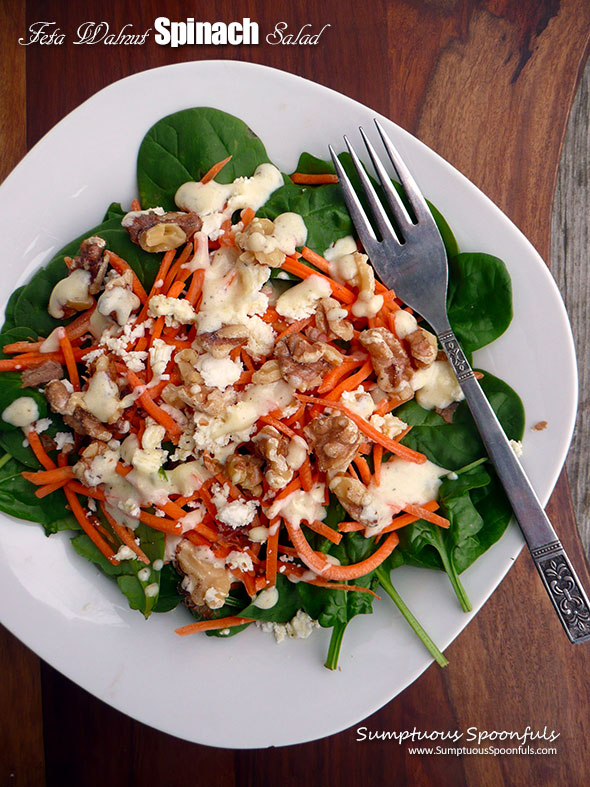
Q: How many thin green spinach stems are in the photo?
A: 3